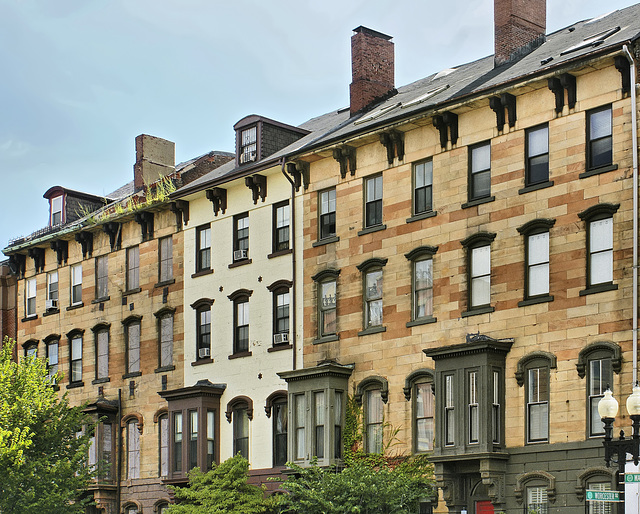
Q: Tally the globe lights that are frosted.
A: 2